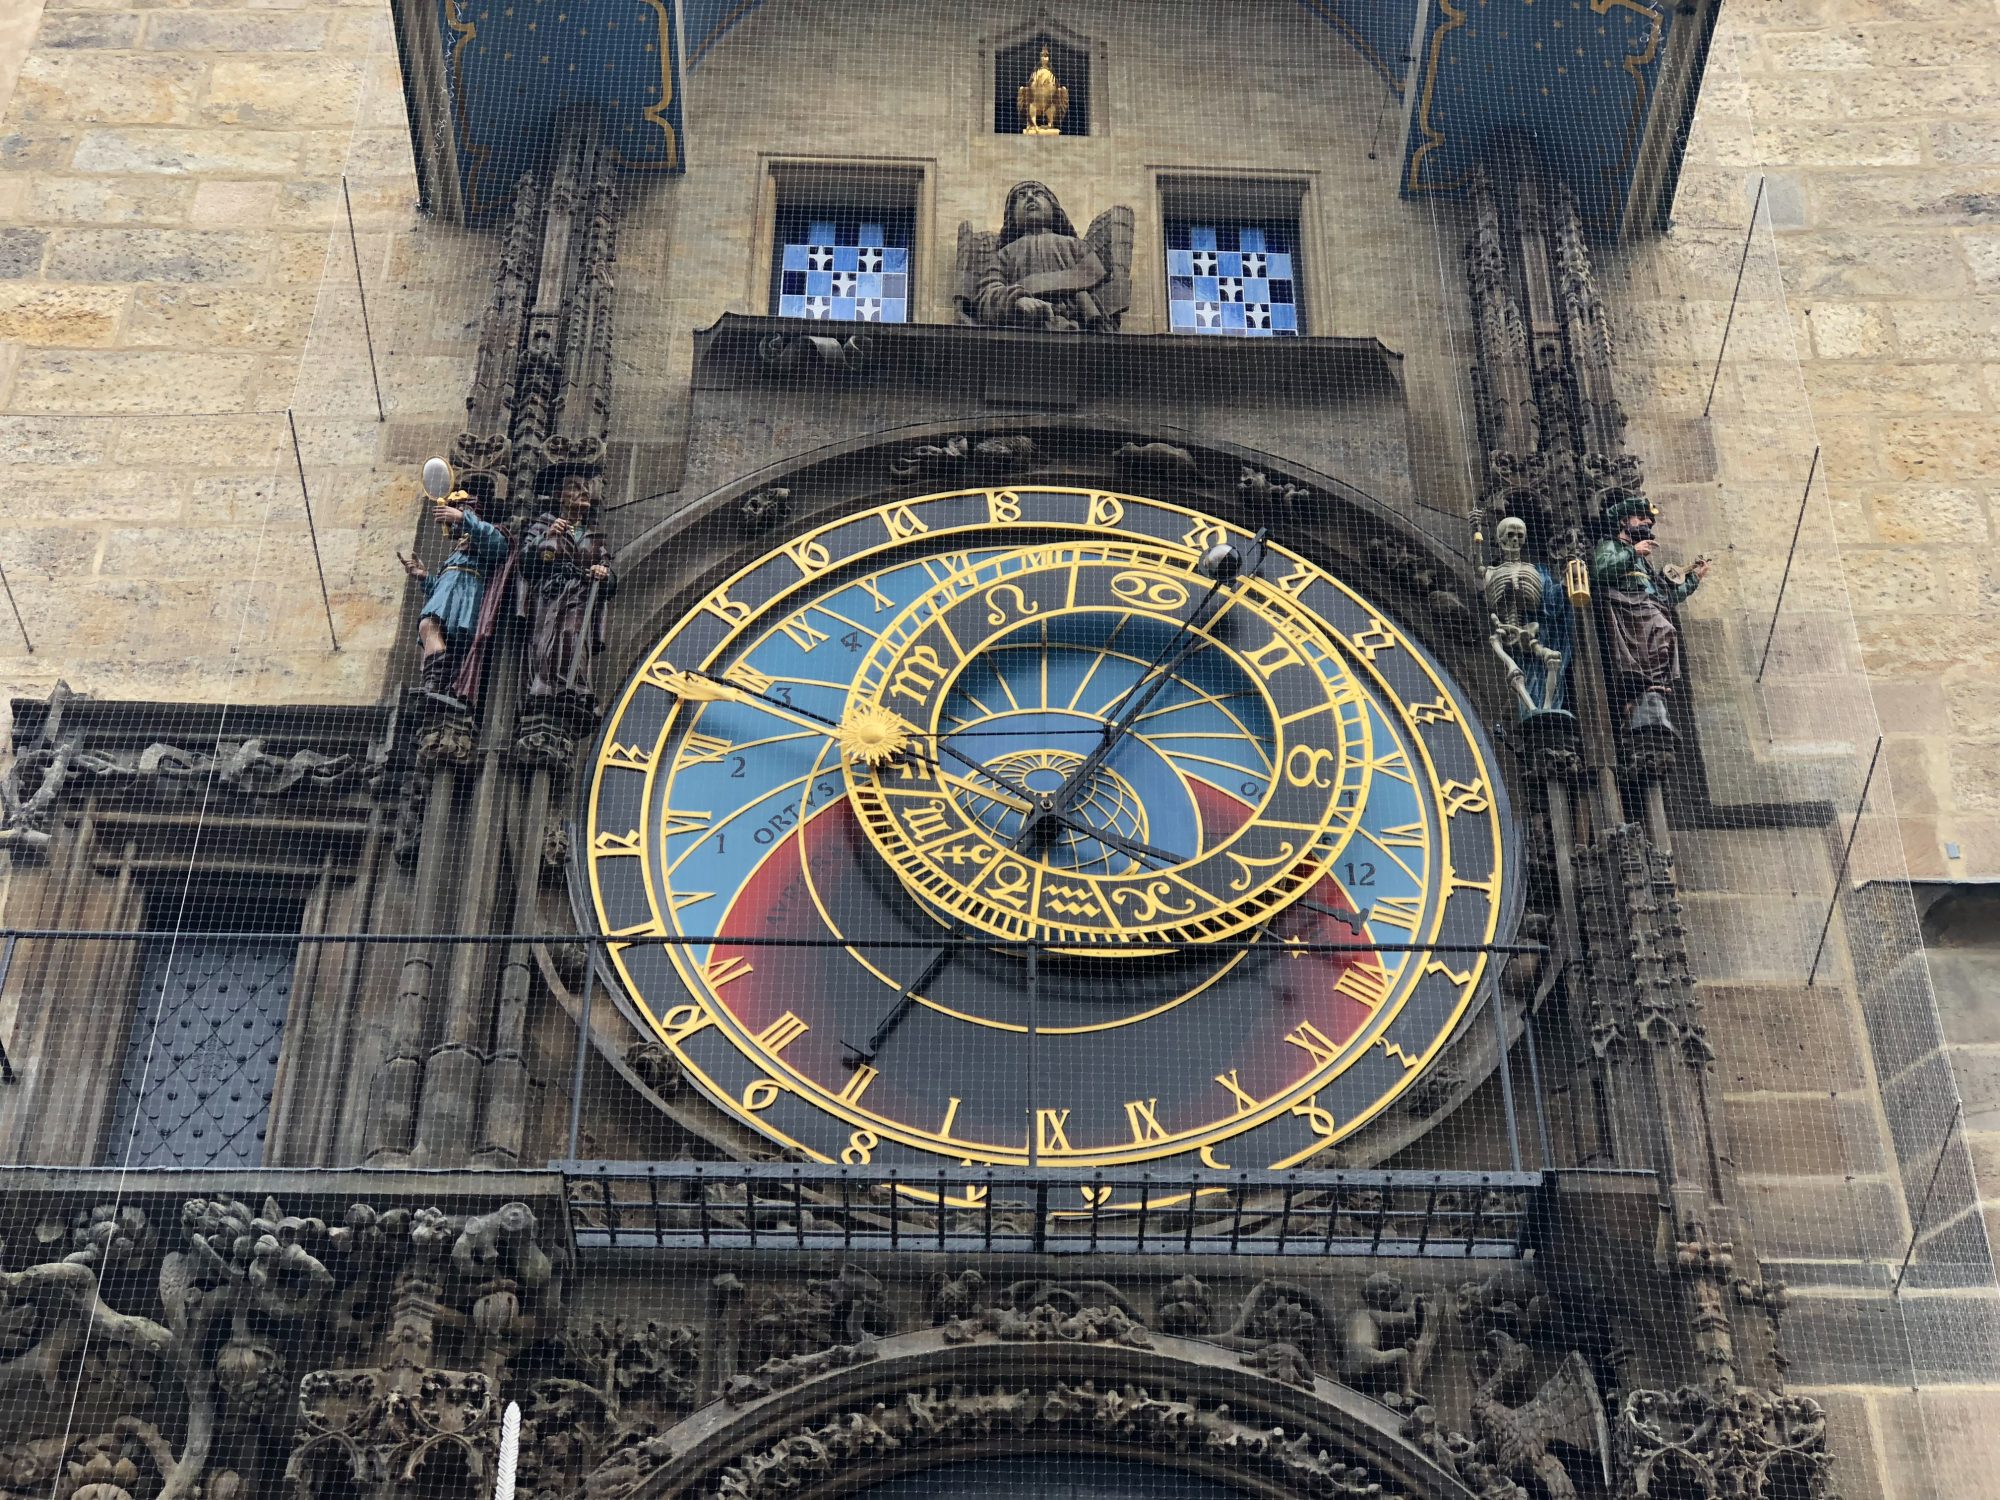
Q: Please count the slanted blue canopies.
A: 2